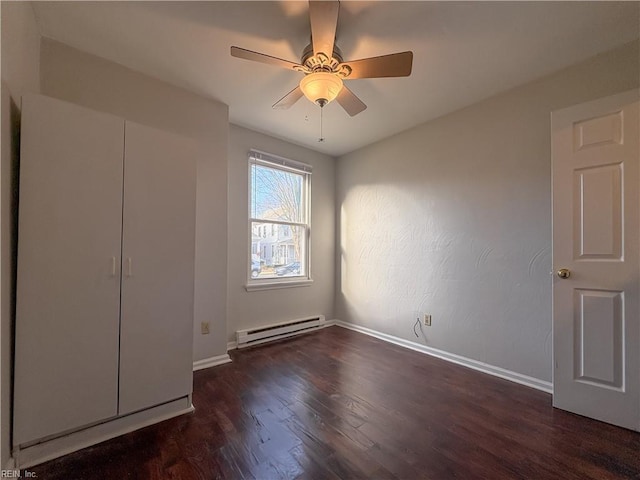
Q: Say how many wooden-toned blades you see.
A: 5